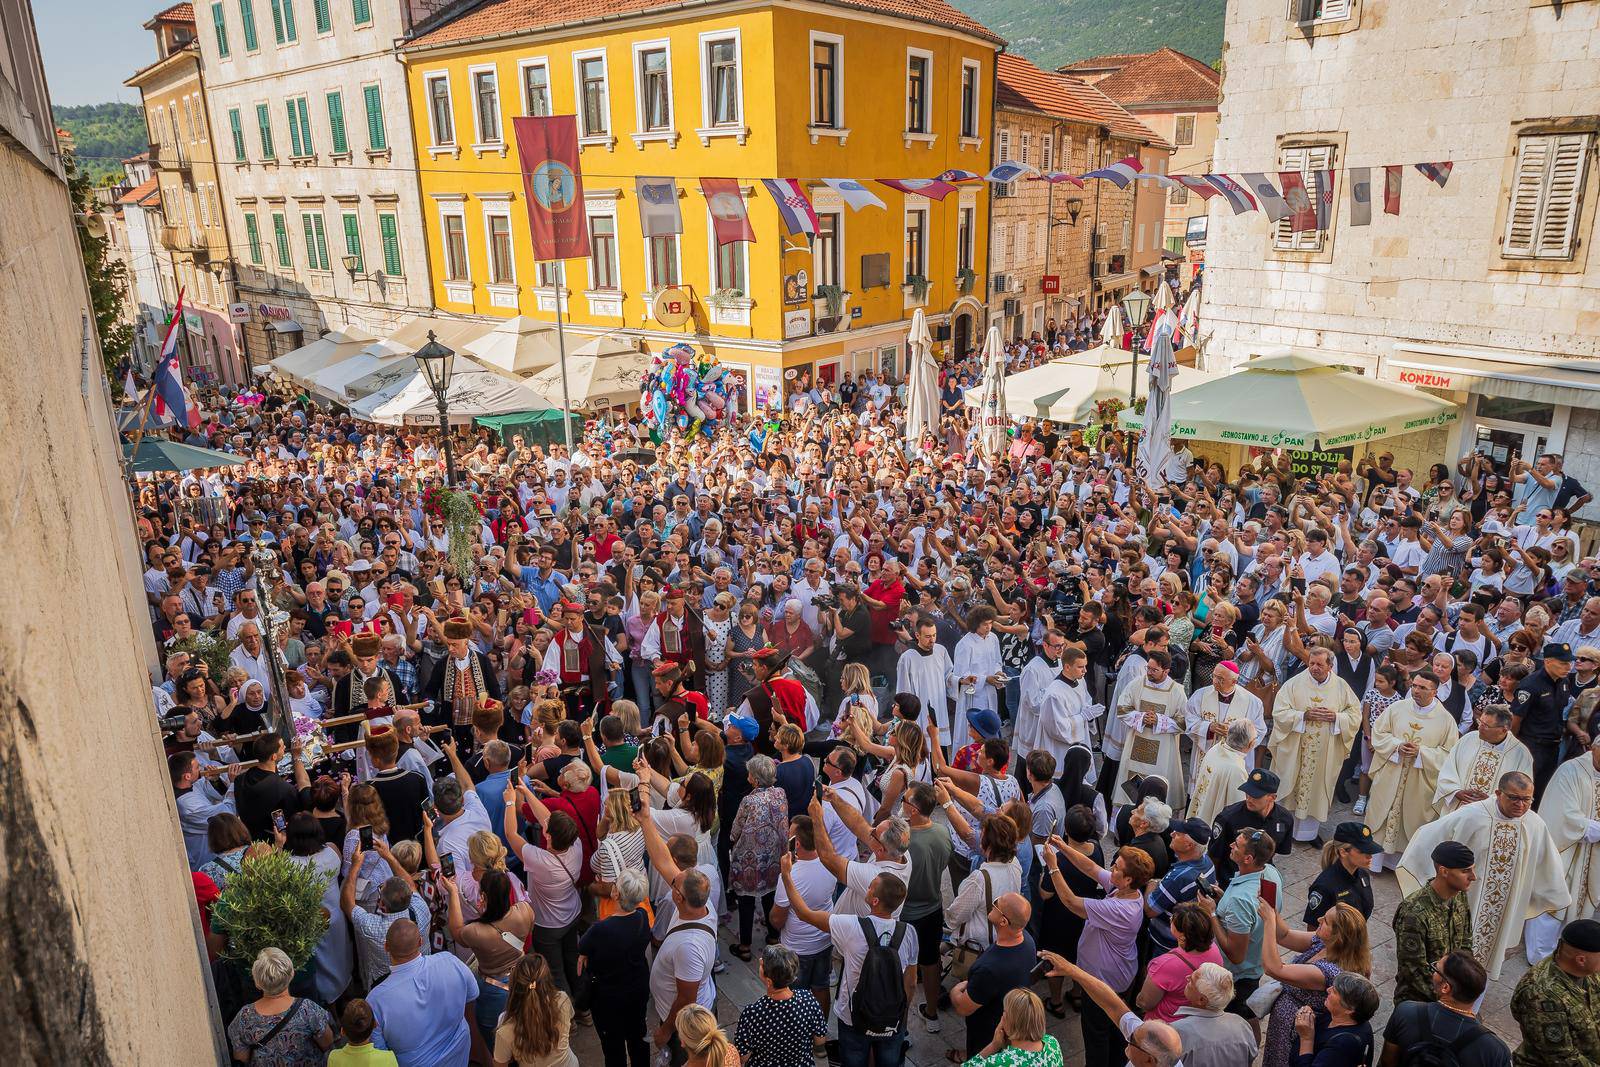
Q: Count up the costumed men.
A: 8